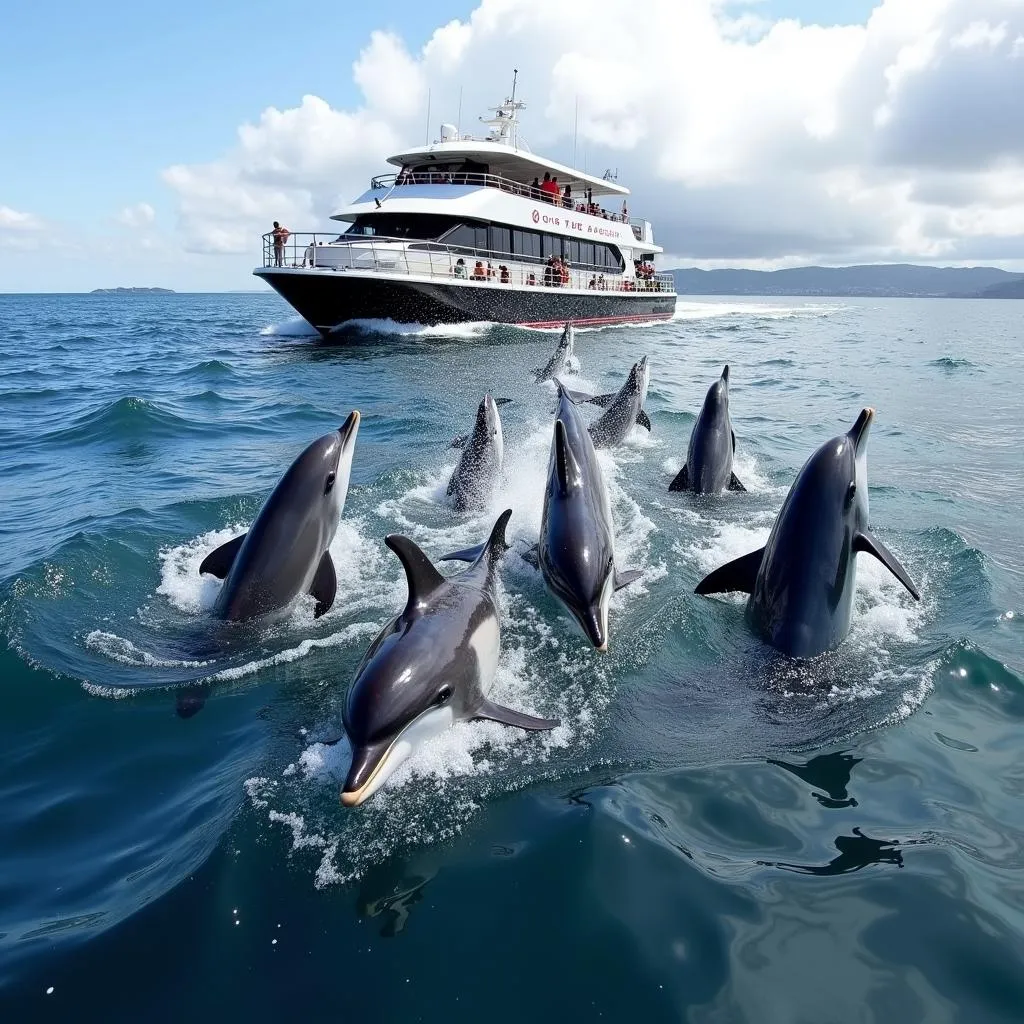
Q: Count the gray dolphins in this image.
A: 8